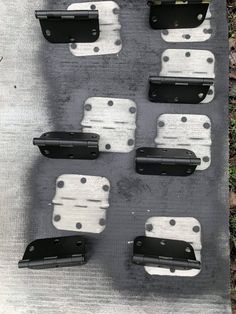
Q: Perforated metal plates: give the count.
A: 7